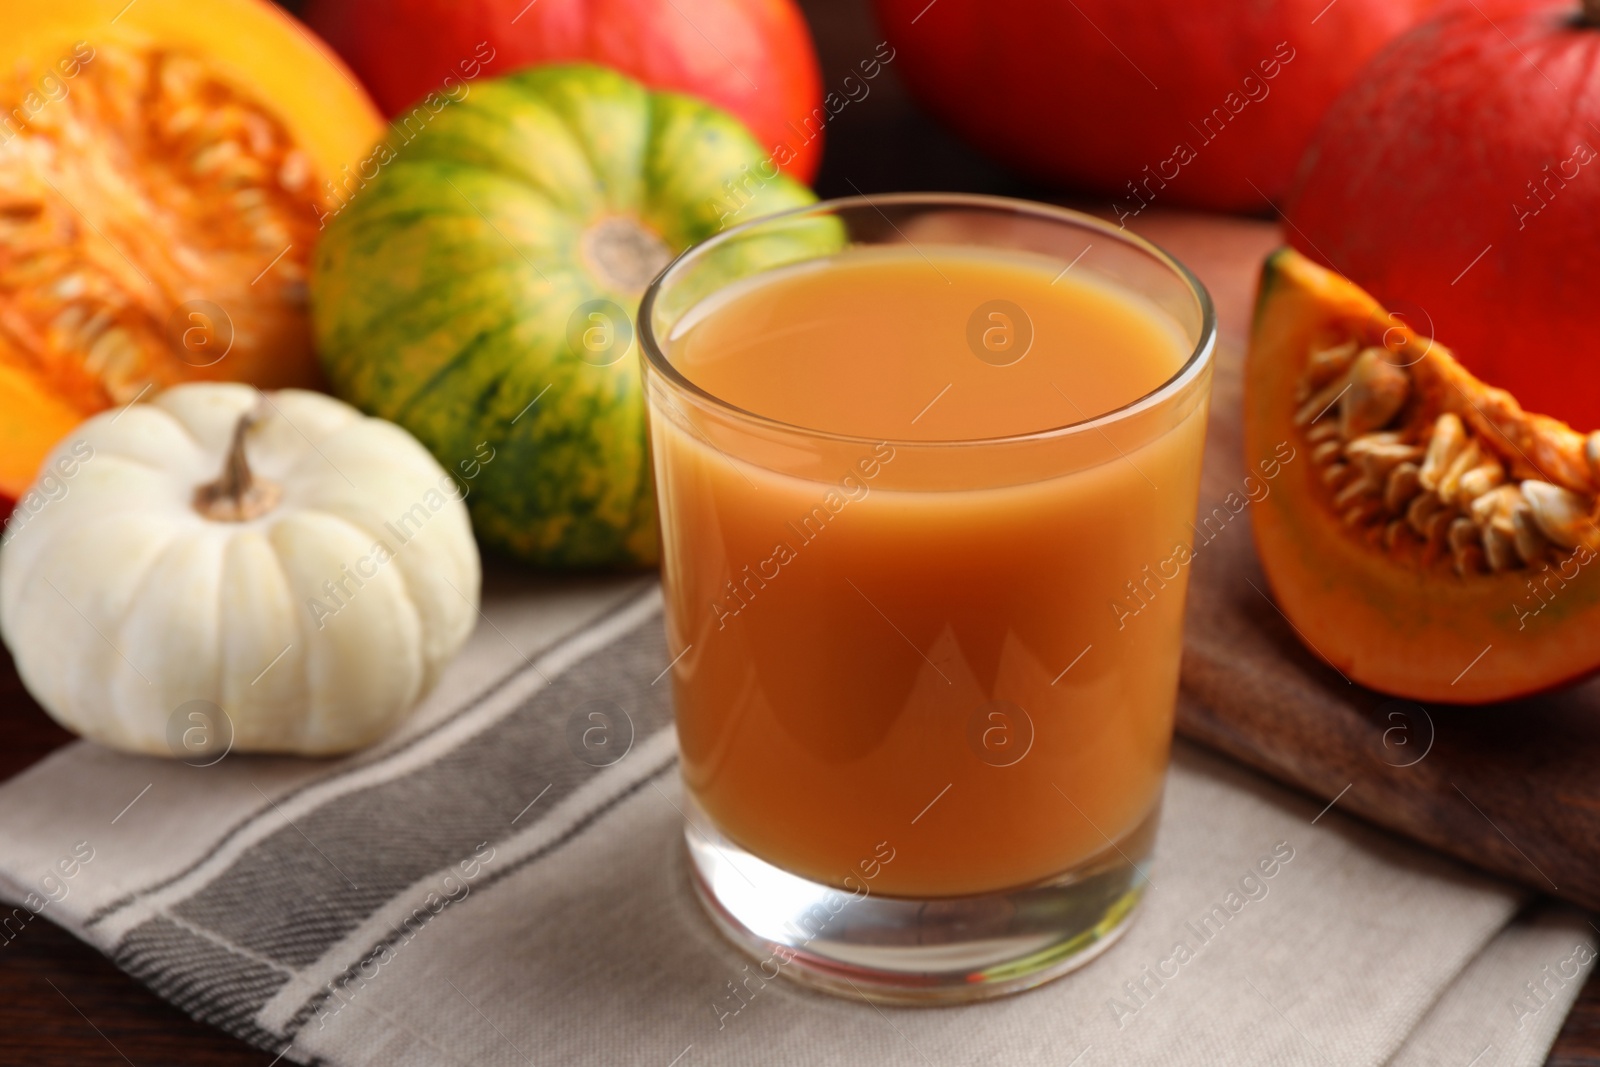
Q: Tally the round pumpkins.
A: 5